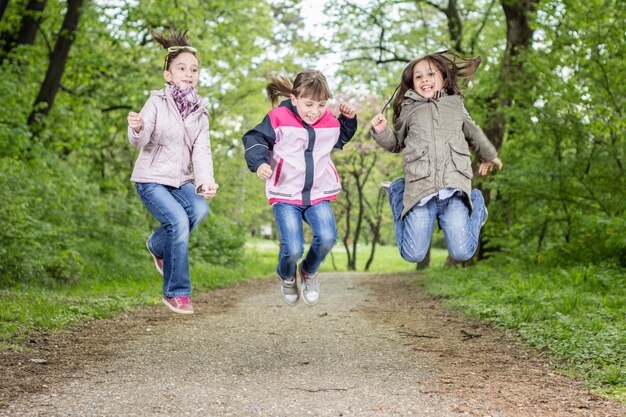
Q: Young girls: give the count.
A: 3